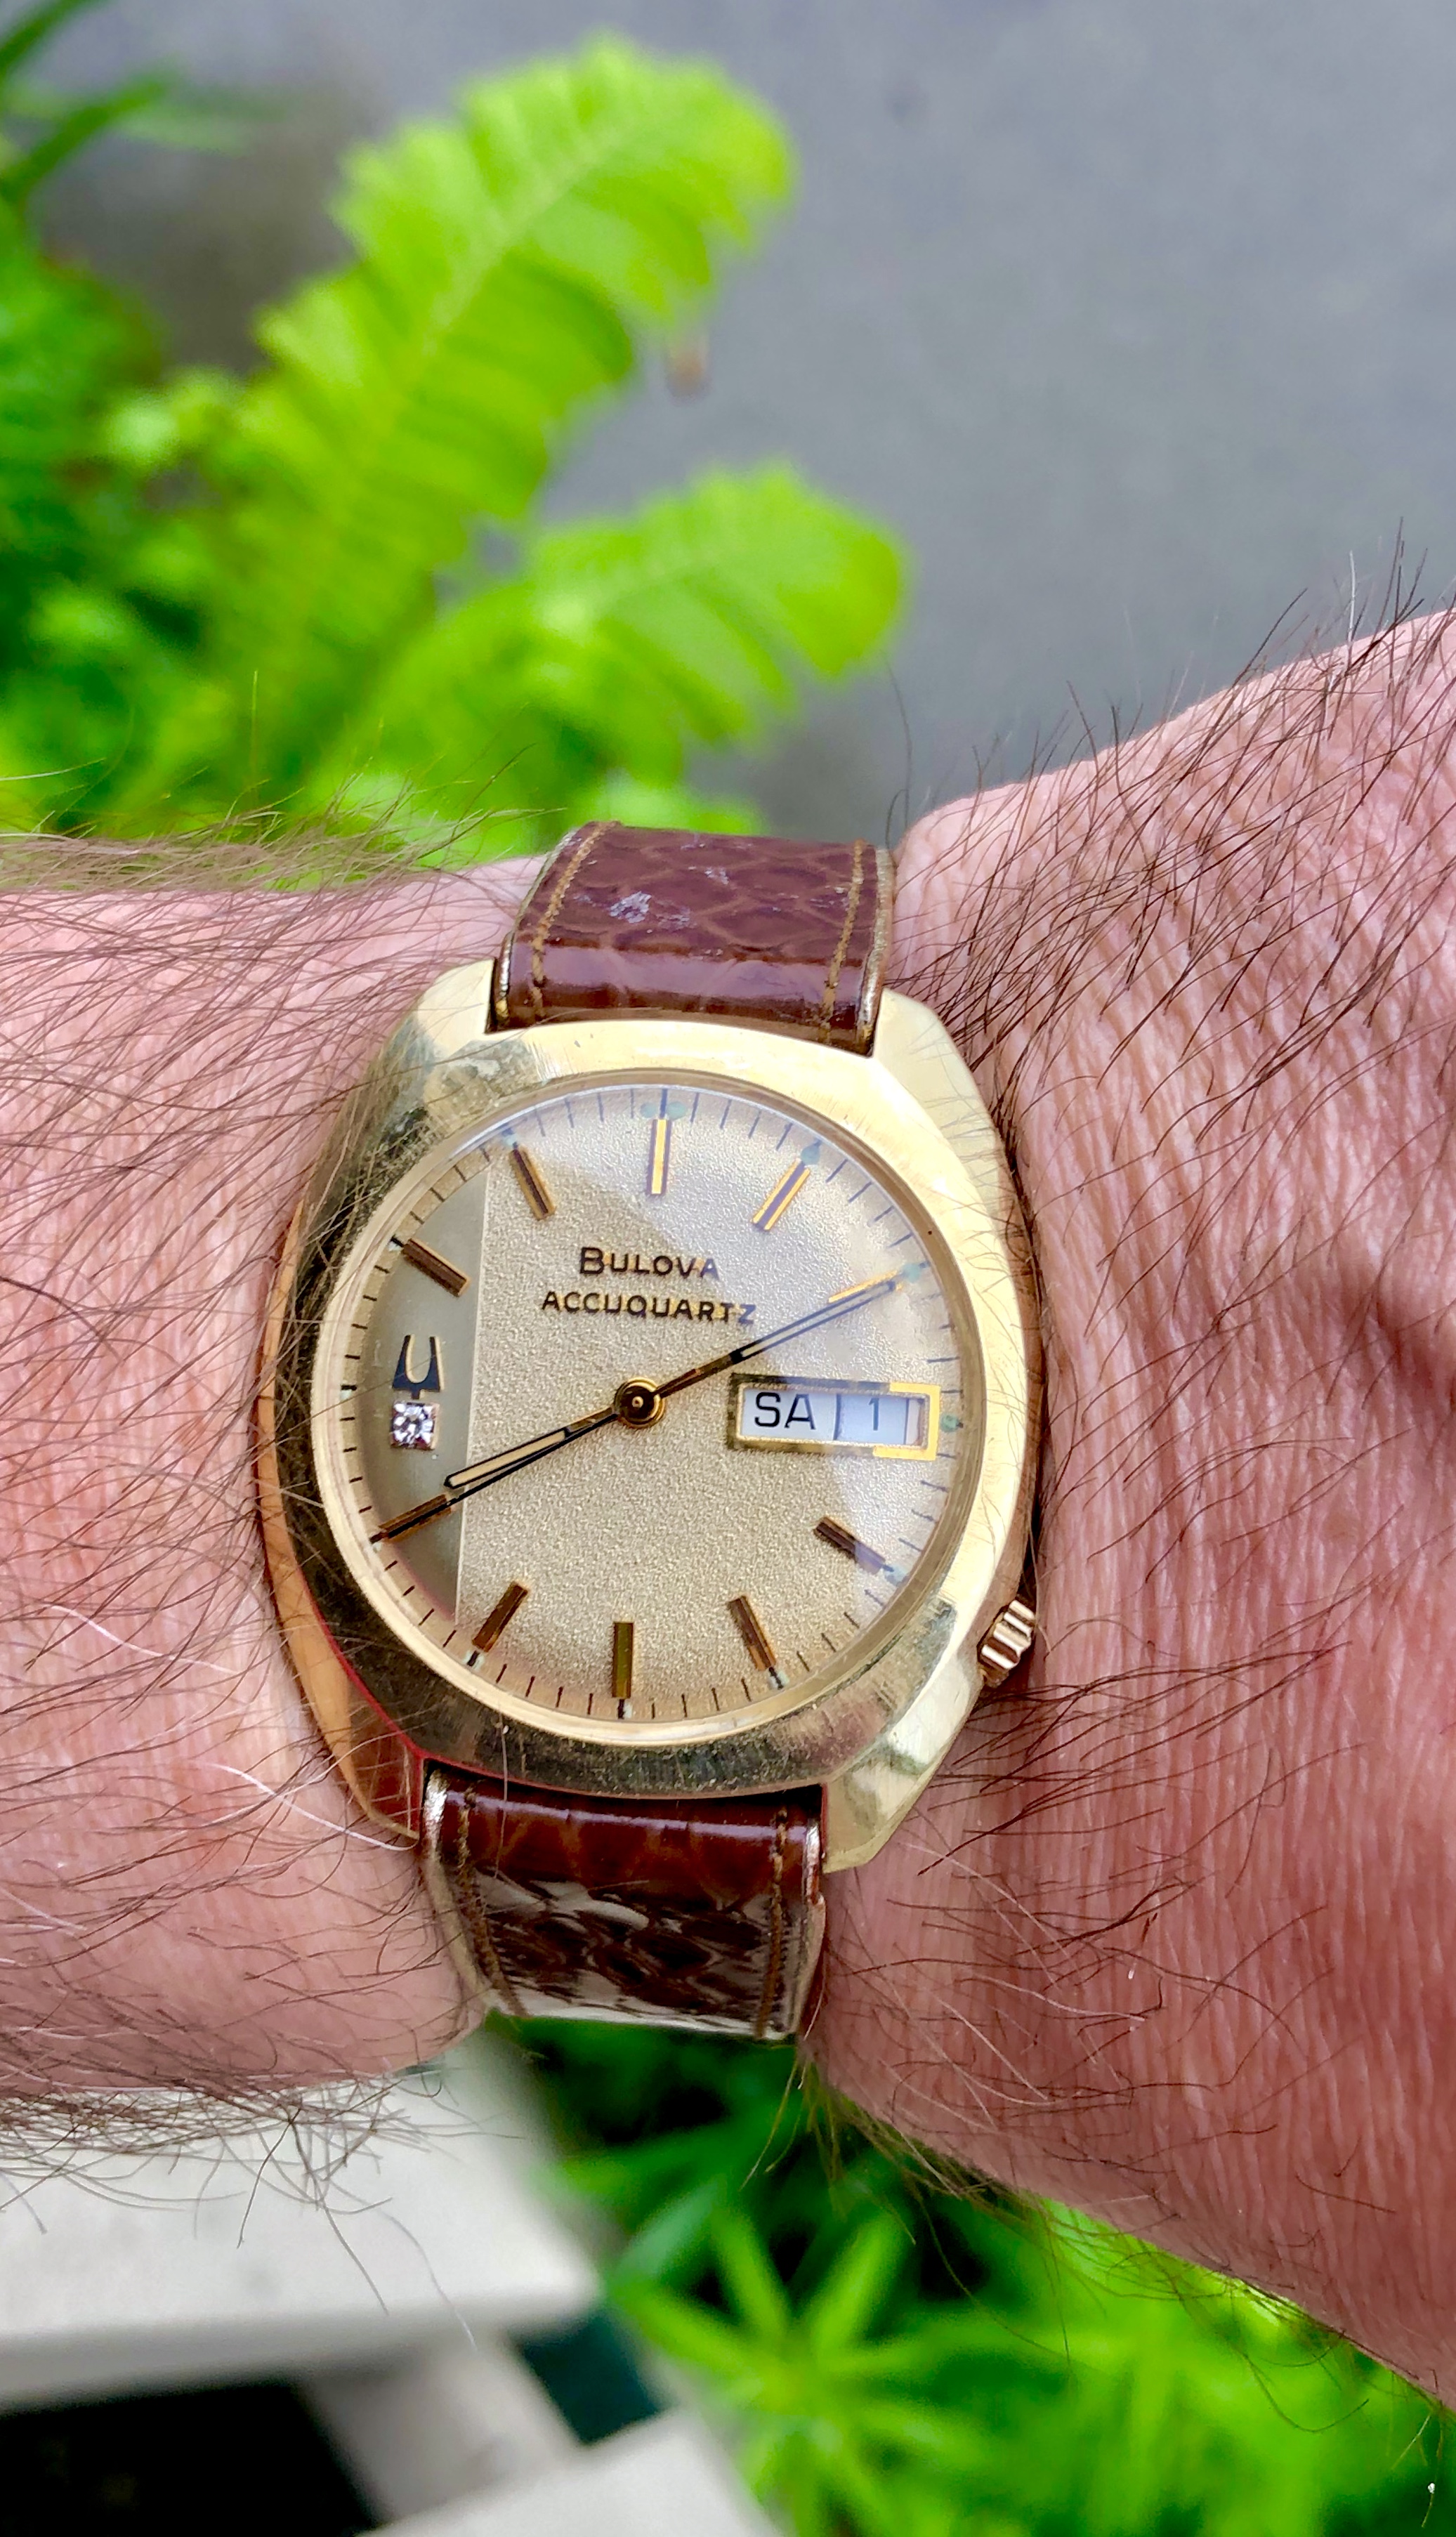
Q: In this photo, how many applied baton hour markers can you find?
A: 10